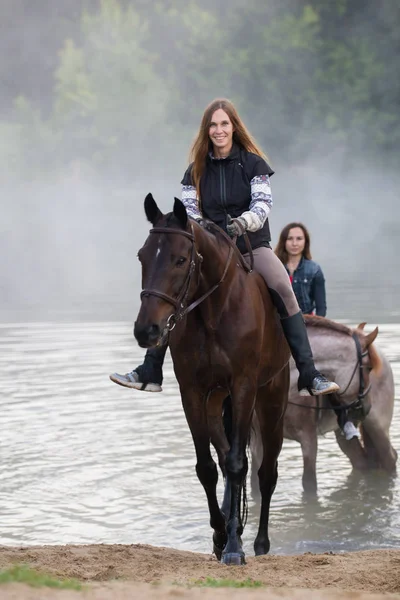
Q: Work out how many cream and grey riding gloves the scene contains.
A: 2